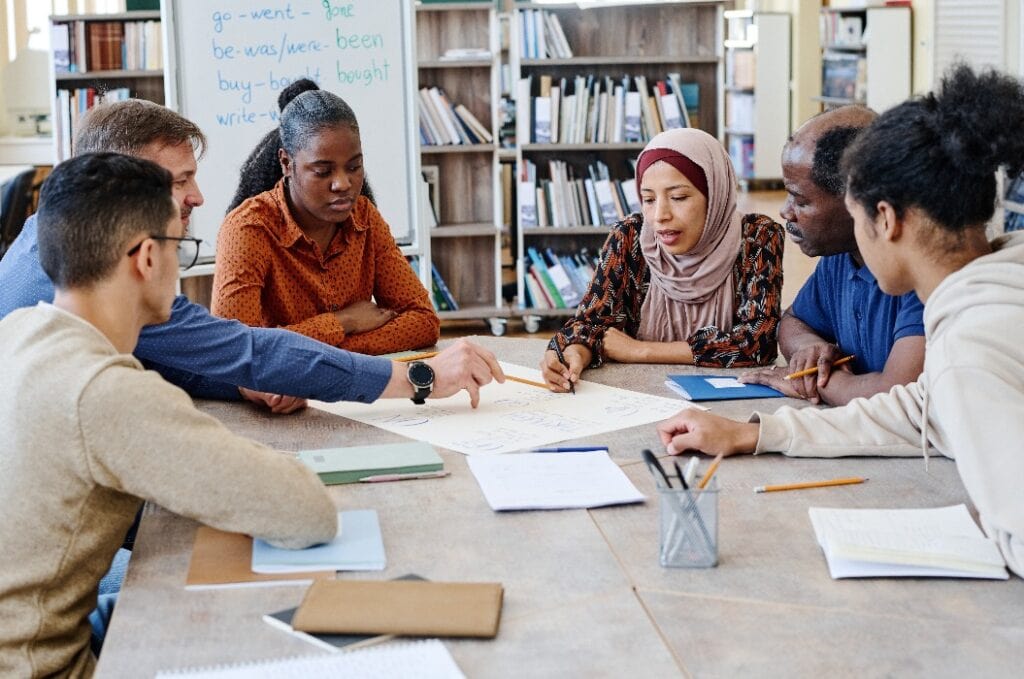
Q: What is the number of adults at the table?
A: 6